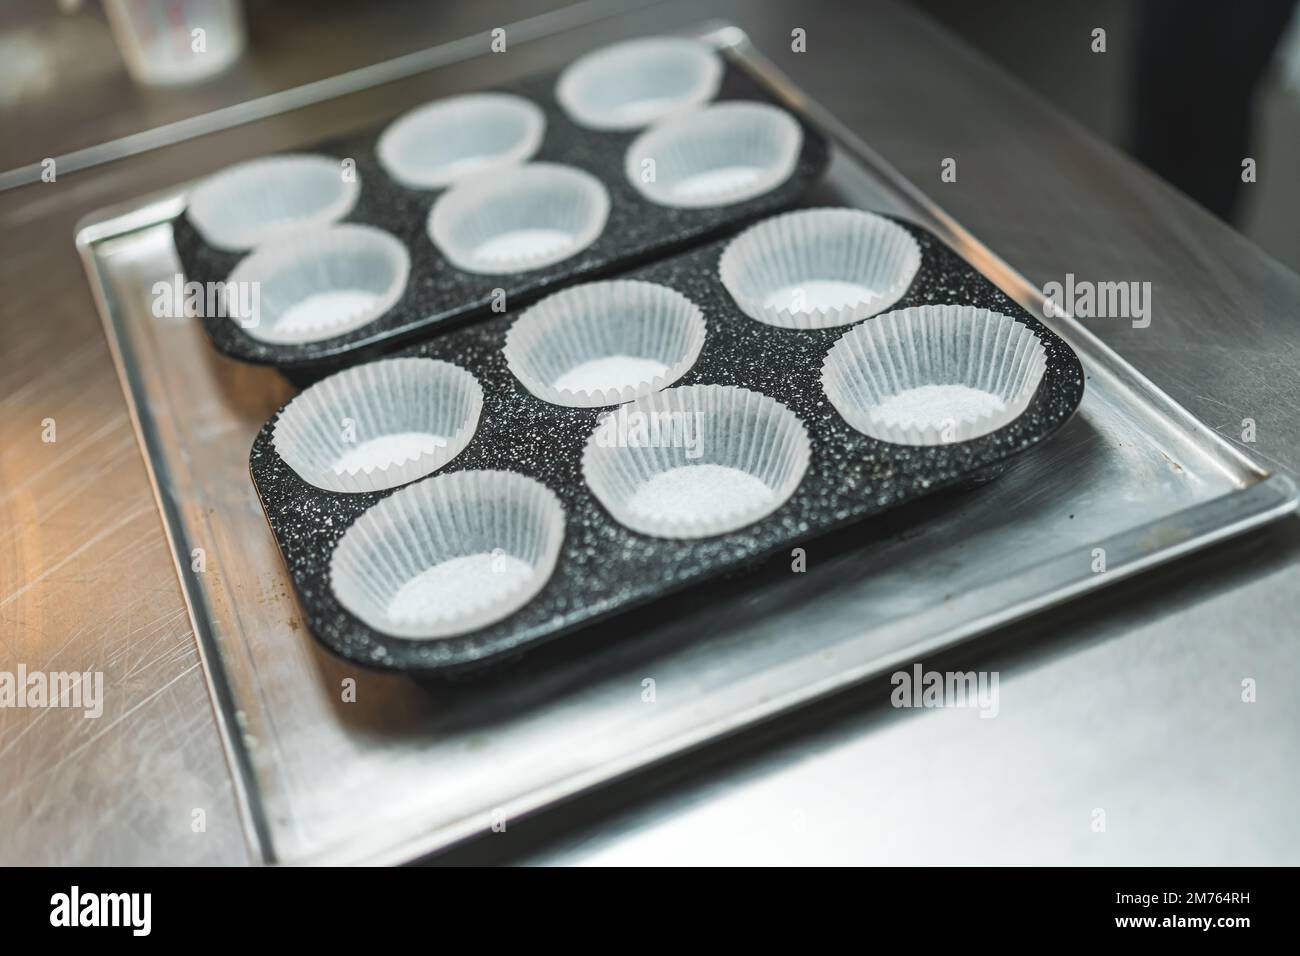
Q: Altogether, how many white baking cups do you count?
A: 12